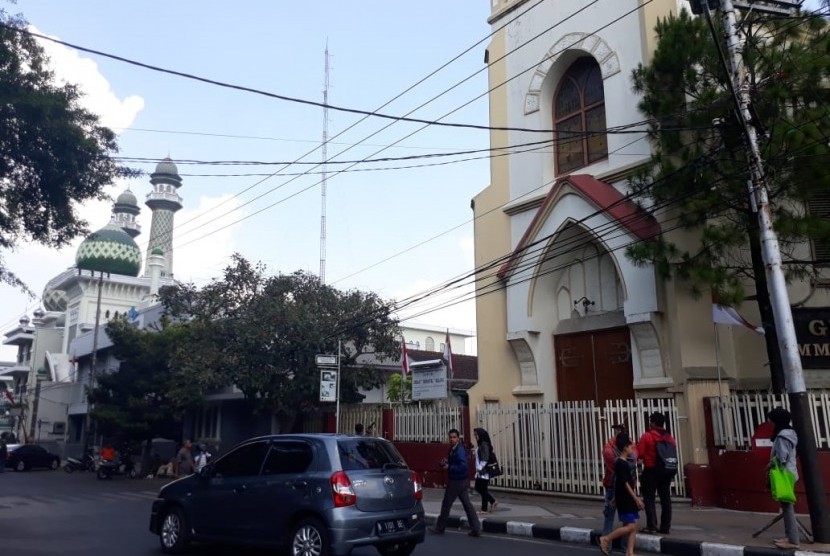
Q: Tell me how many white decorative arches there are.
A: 2